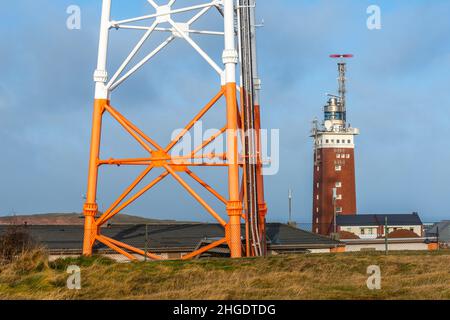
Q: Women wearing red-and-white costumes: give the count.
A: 0